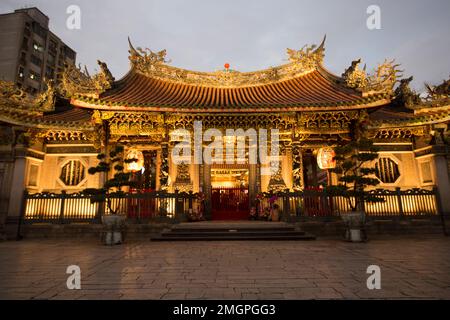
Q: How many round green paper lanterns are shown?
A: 0